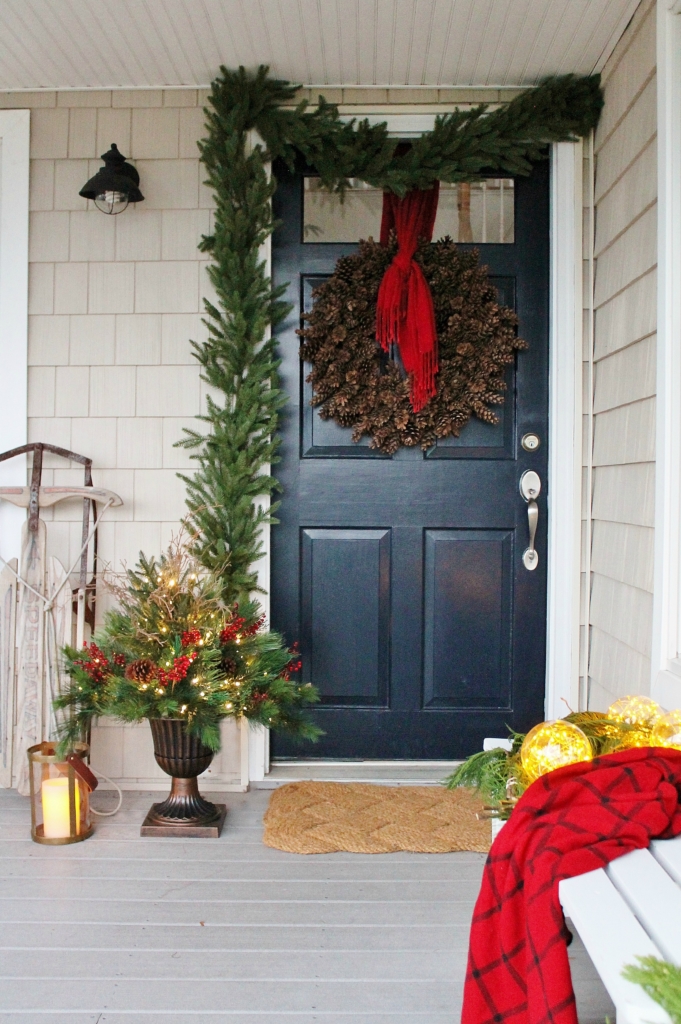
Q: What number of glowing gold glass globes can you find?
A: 3